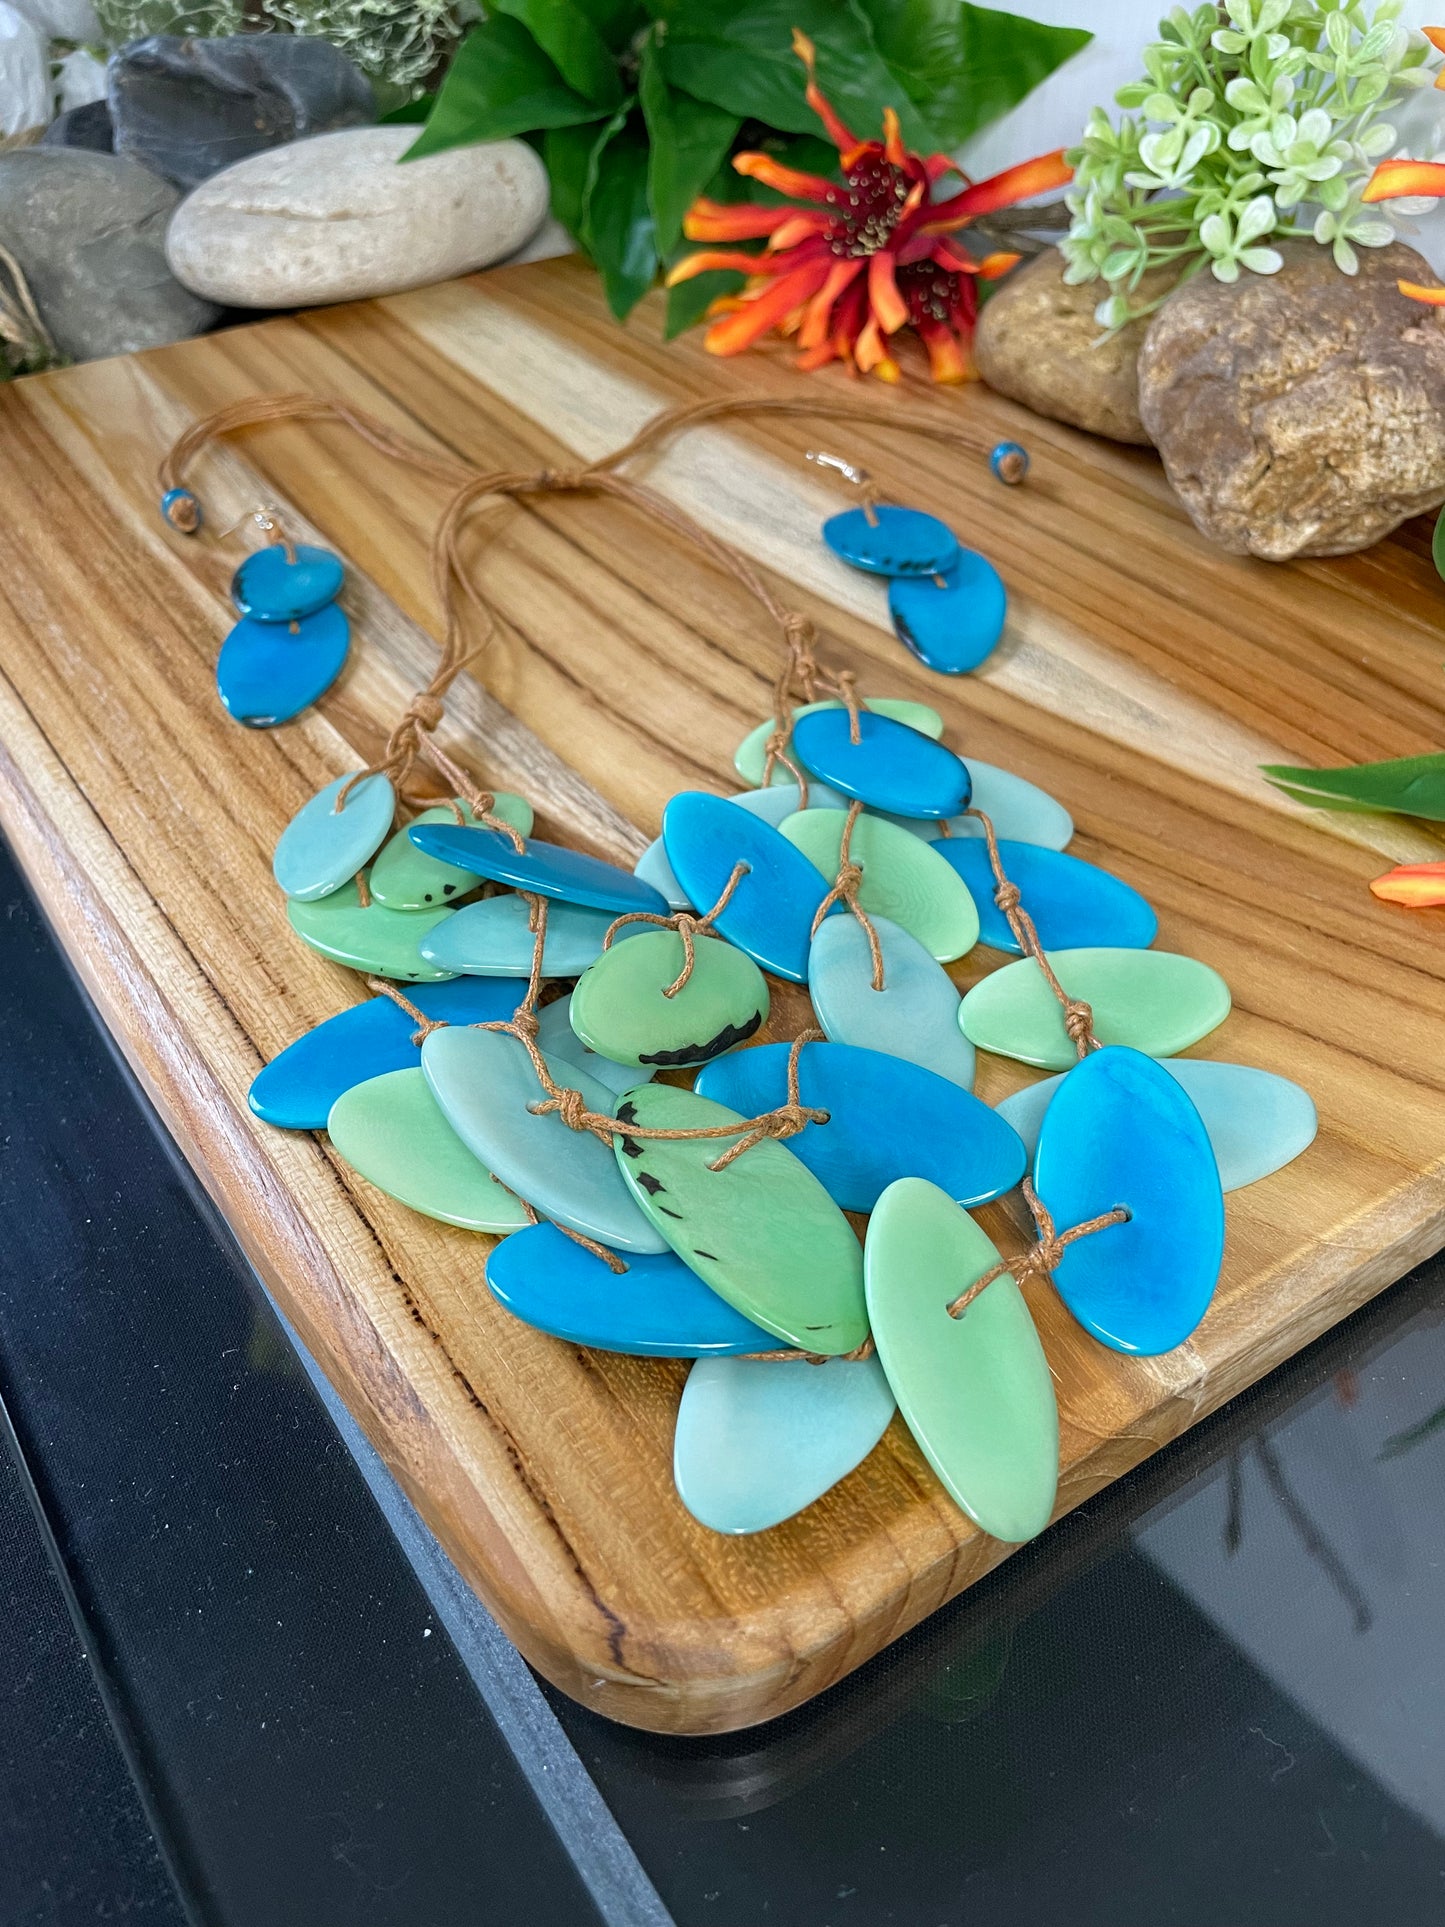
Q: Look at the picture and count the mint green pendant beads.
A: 9